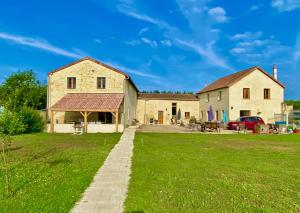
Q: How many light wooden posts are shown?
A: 3